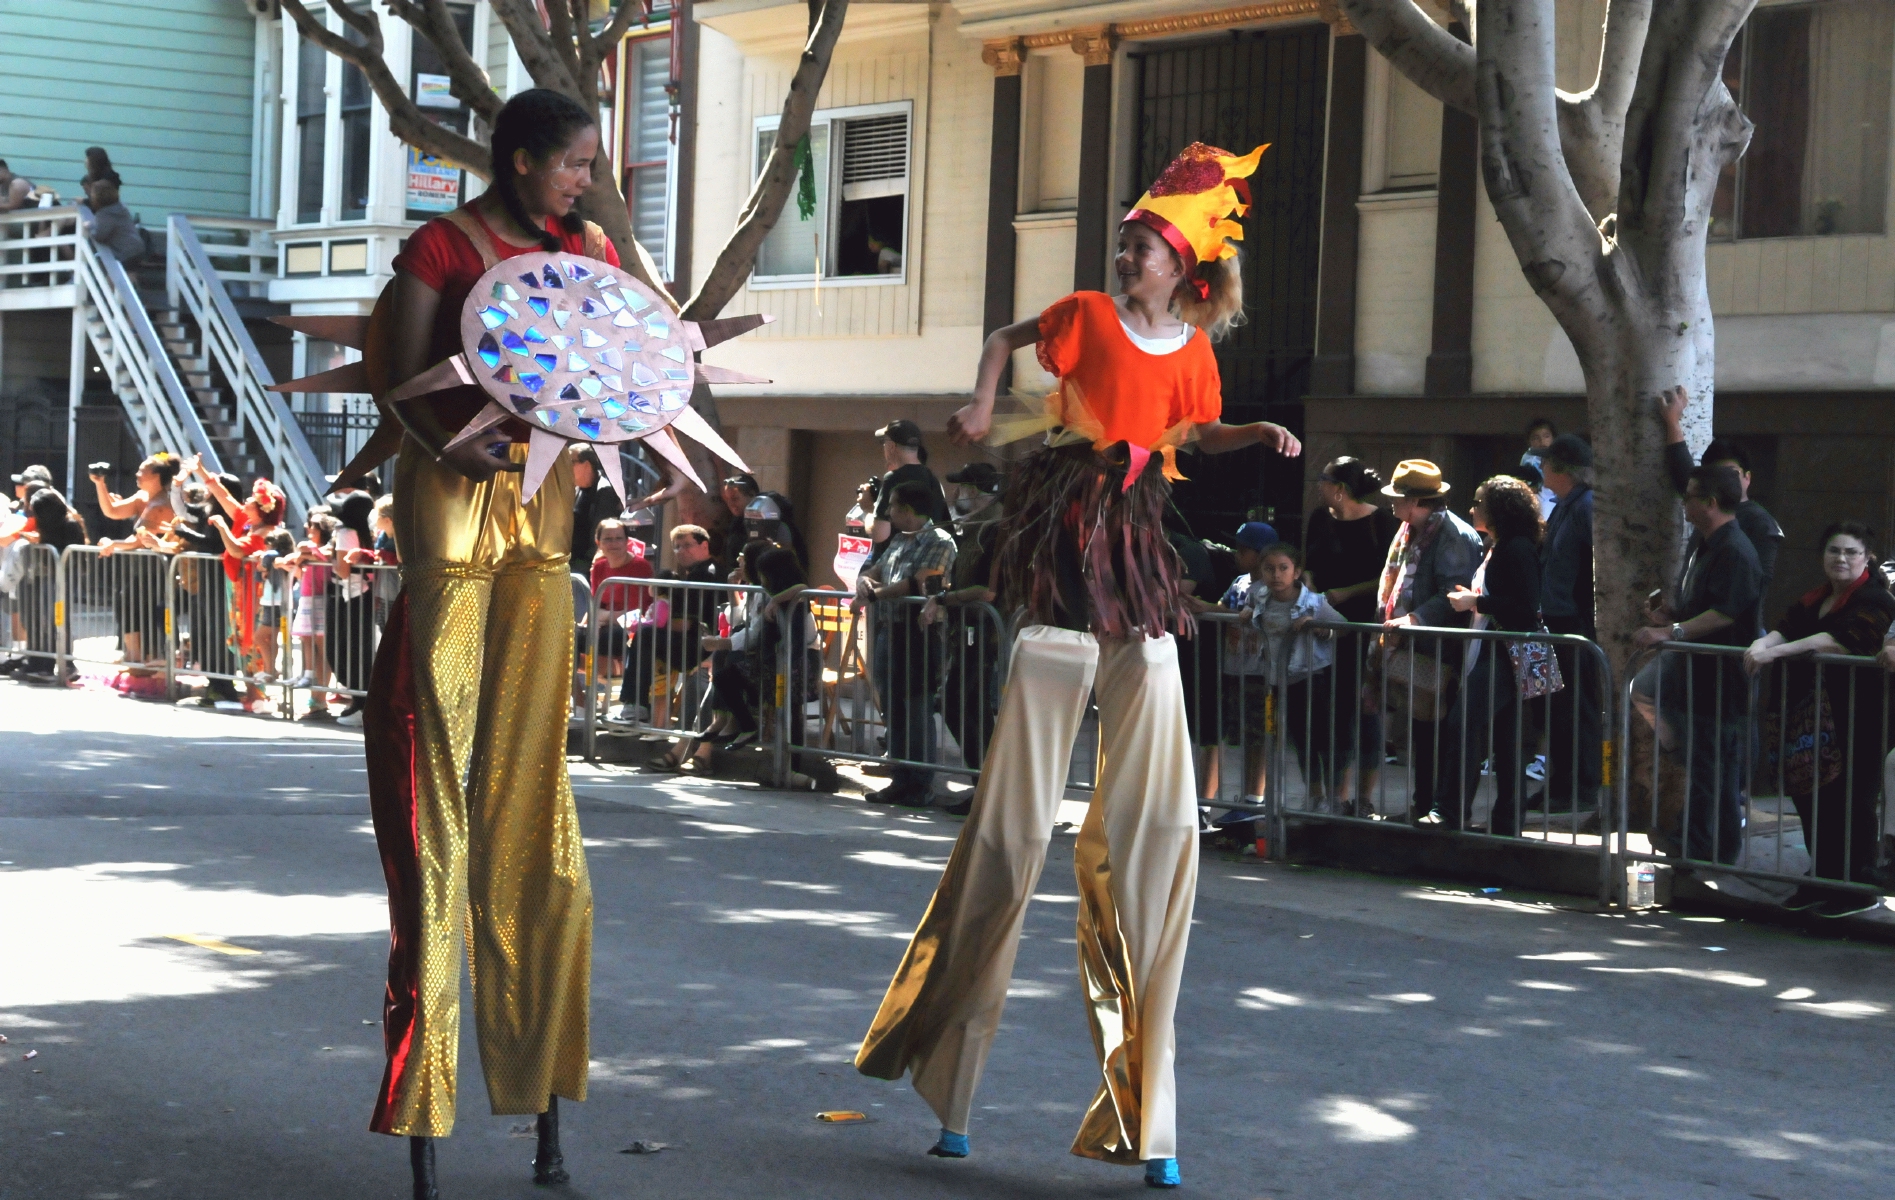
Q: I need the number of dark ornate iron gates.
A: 1